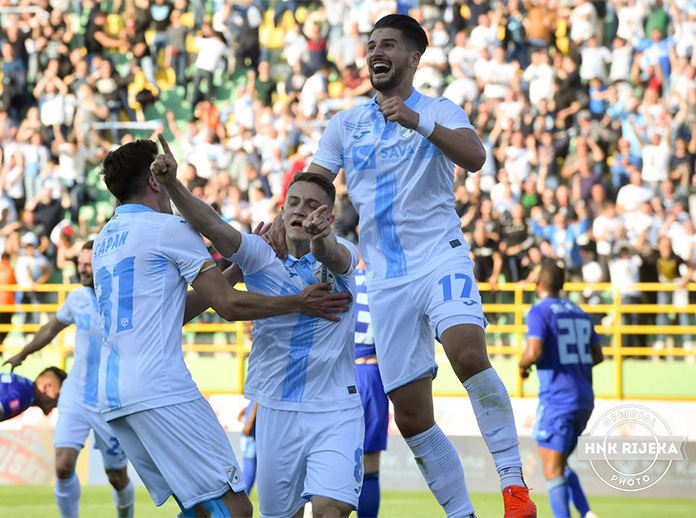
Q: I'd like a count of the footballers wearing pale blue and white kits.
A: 4